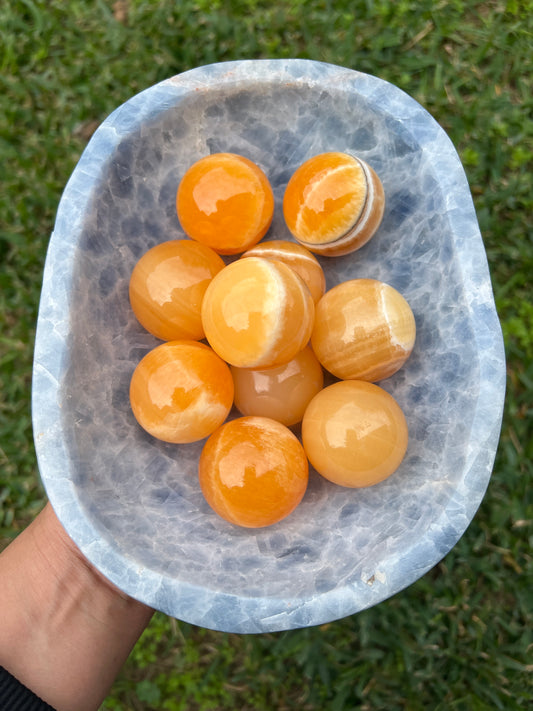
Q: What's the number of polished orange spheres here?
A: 10